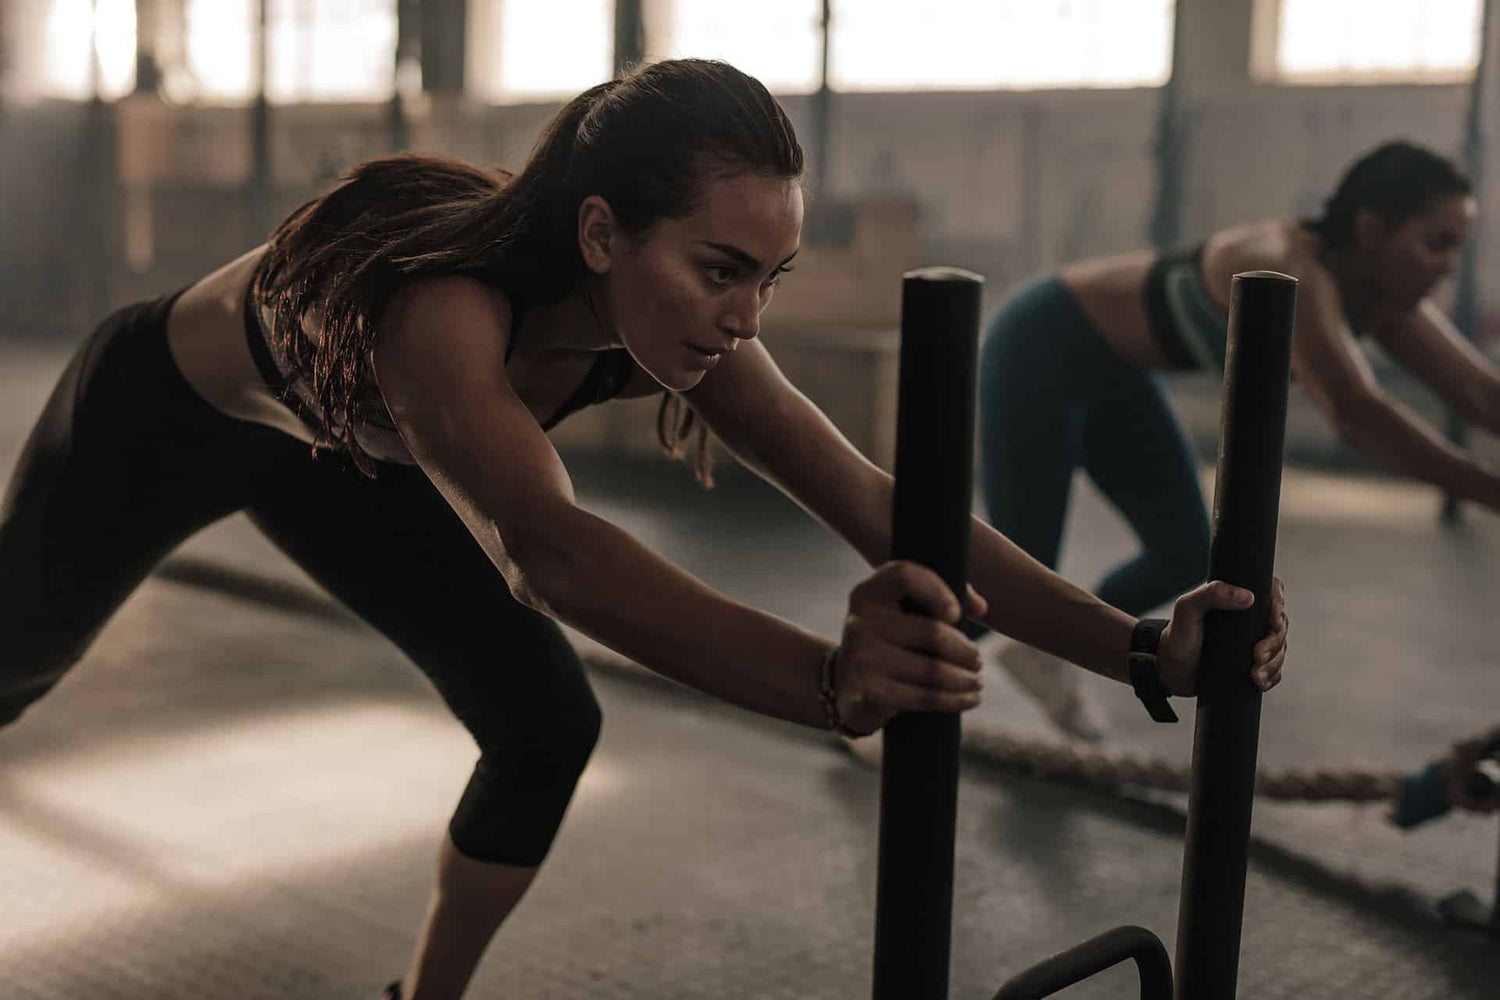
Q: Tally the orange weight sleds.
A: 0